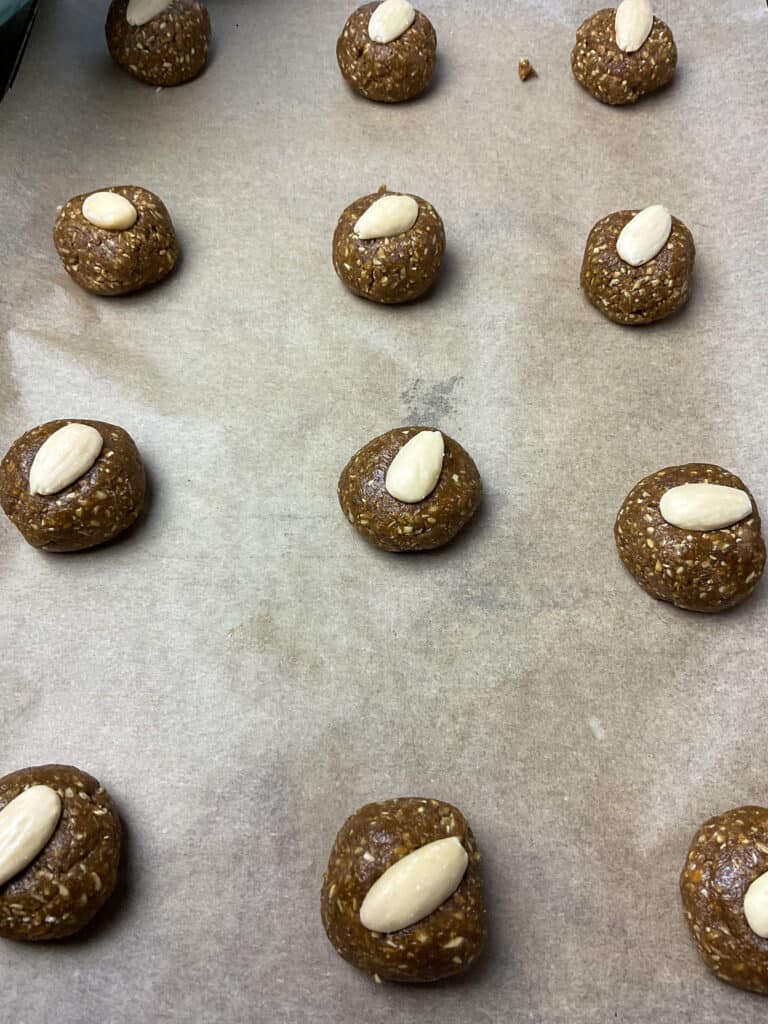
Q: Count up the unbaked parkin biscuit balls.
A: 12